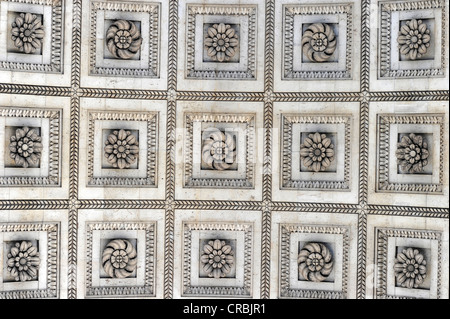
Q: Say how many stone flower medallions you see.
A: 15